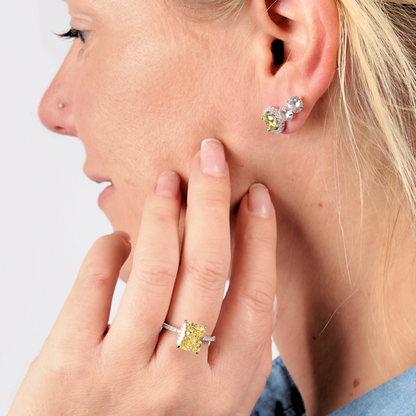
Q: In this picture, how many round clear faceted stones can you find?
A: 2